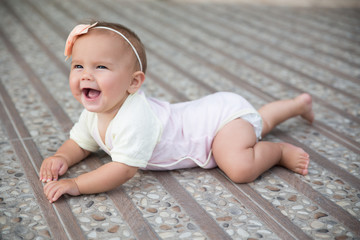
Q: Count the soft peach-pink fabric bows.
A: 1